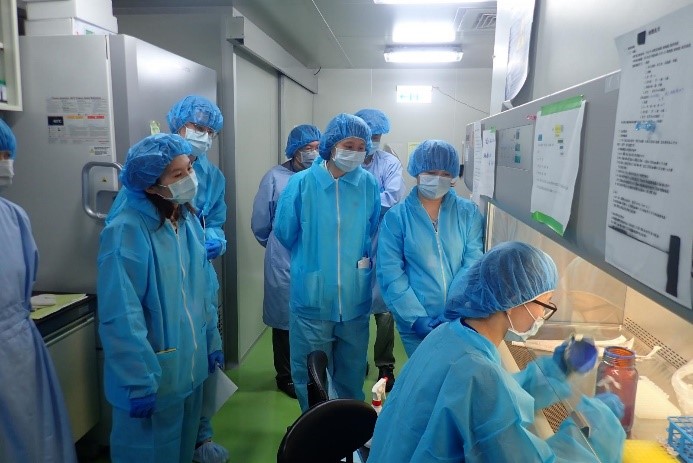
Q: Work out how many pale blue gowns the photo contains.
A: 3